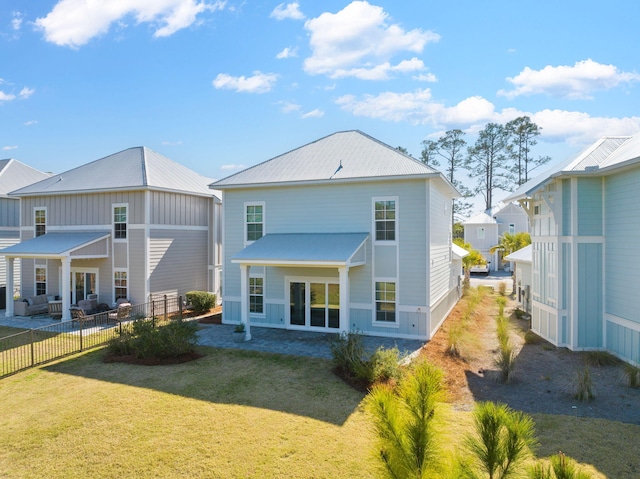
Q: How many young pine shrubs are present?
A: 3